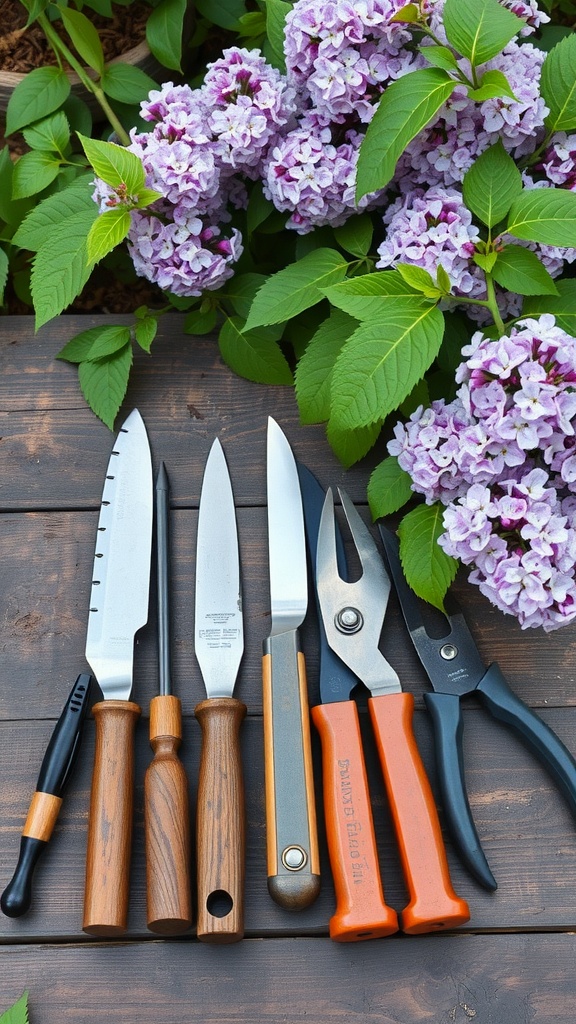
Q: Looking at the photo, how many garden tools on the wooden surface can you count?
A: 7